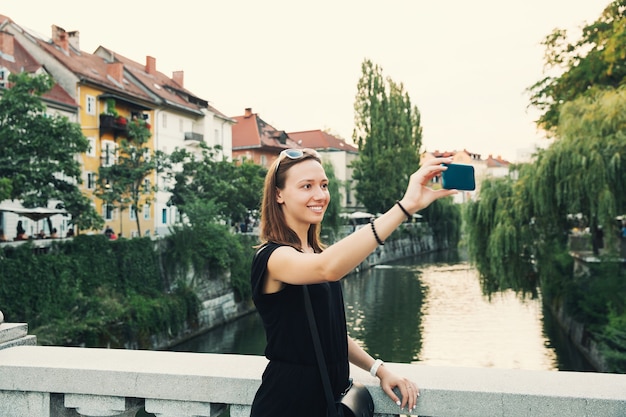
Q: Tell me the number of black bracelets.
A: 2